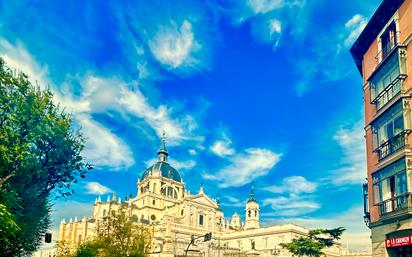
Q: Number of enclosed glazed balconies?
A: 3